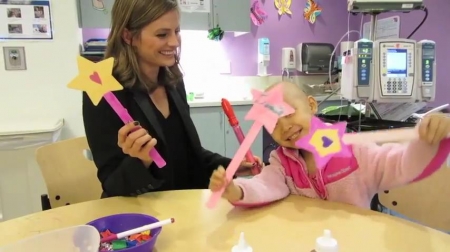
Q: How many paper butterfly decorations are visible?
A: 3